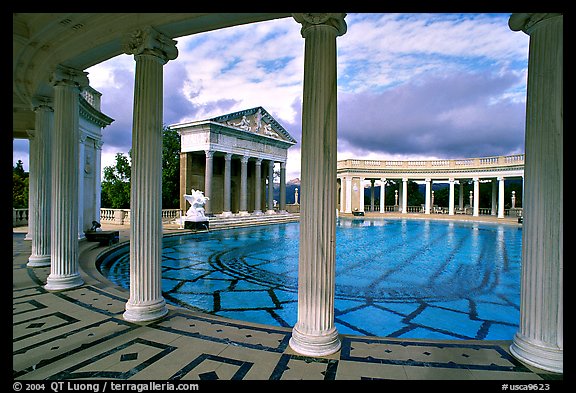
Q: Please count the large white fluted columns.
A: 5